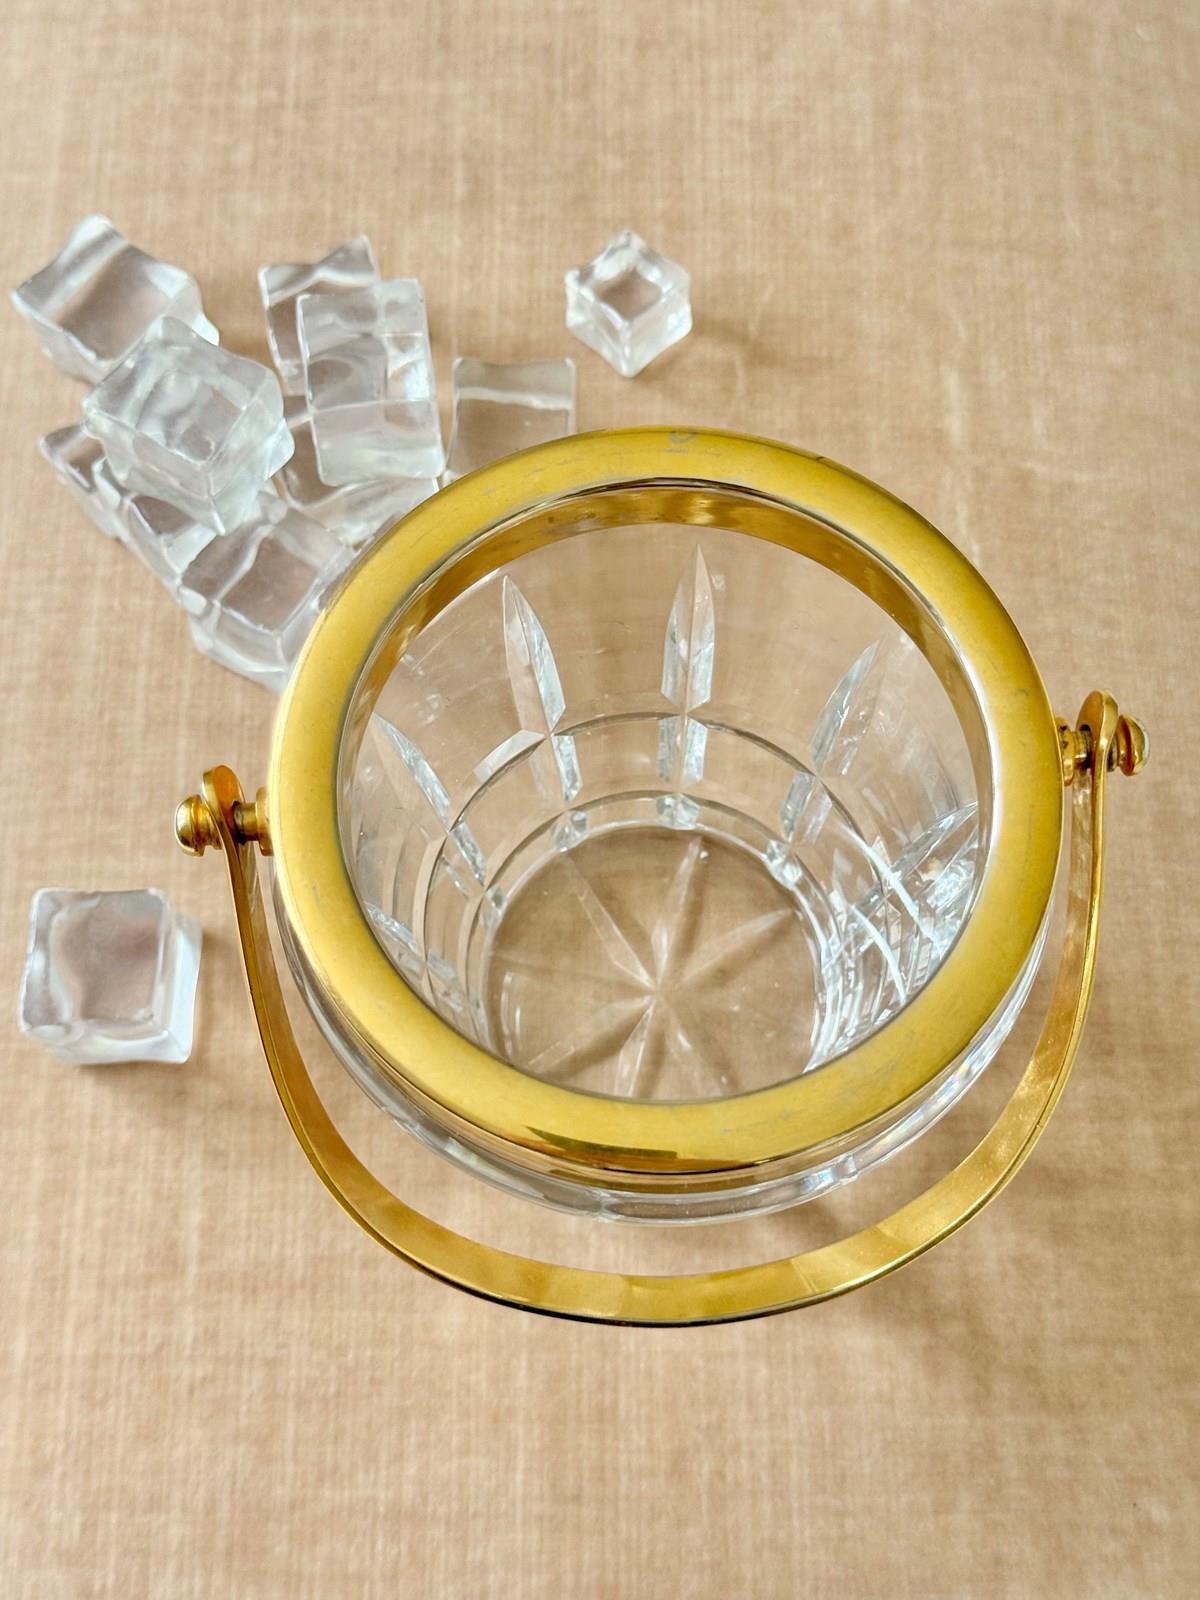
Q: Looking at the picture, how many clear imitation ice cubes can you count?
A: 11